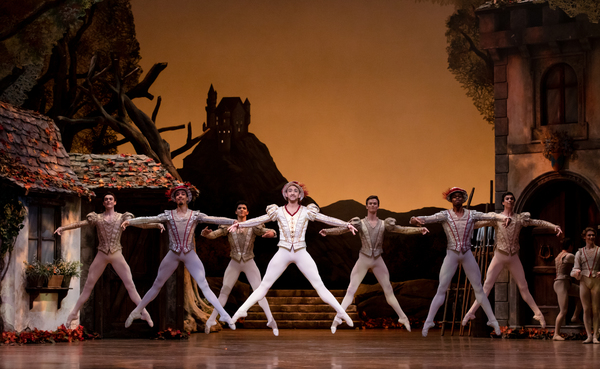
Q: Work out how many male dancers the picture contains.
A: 9